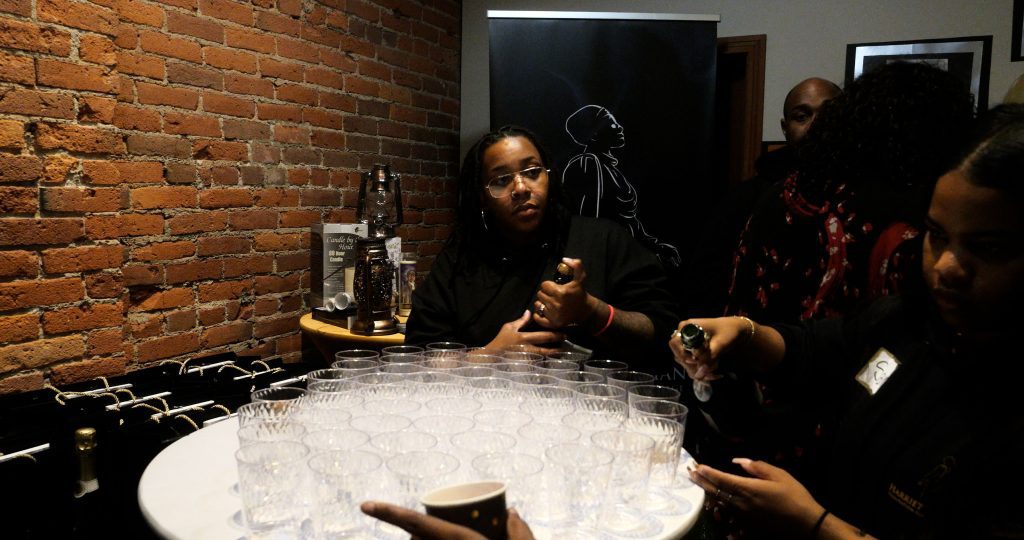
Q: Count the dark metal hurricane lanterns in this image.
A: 2